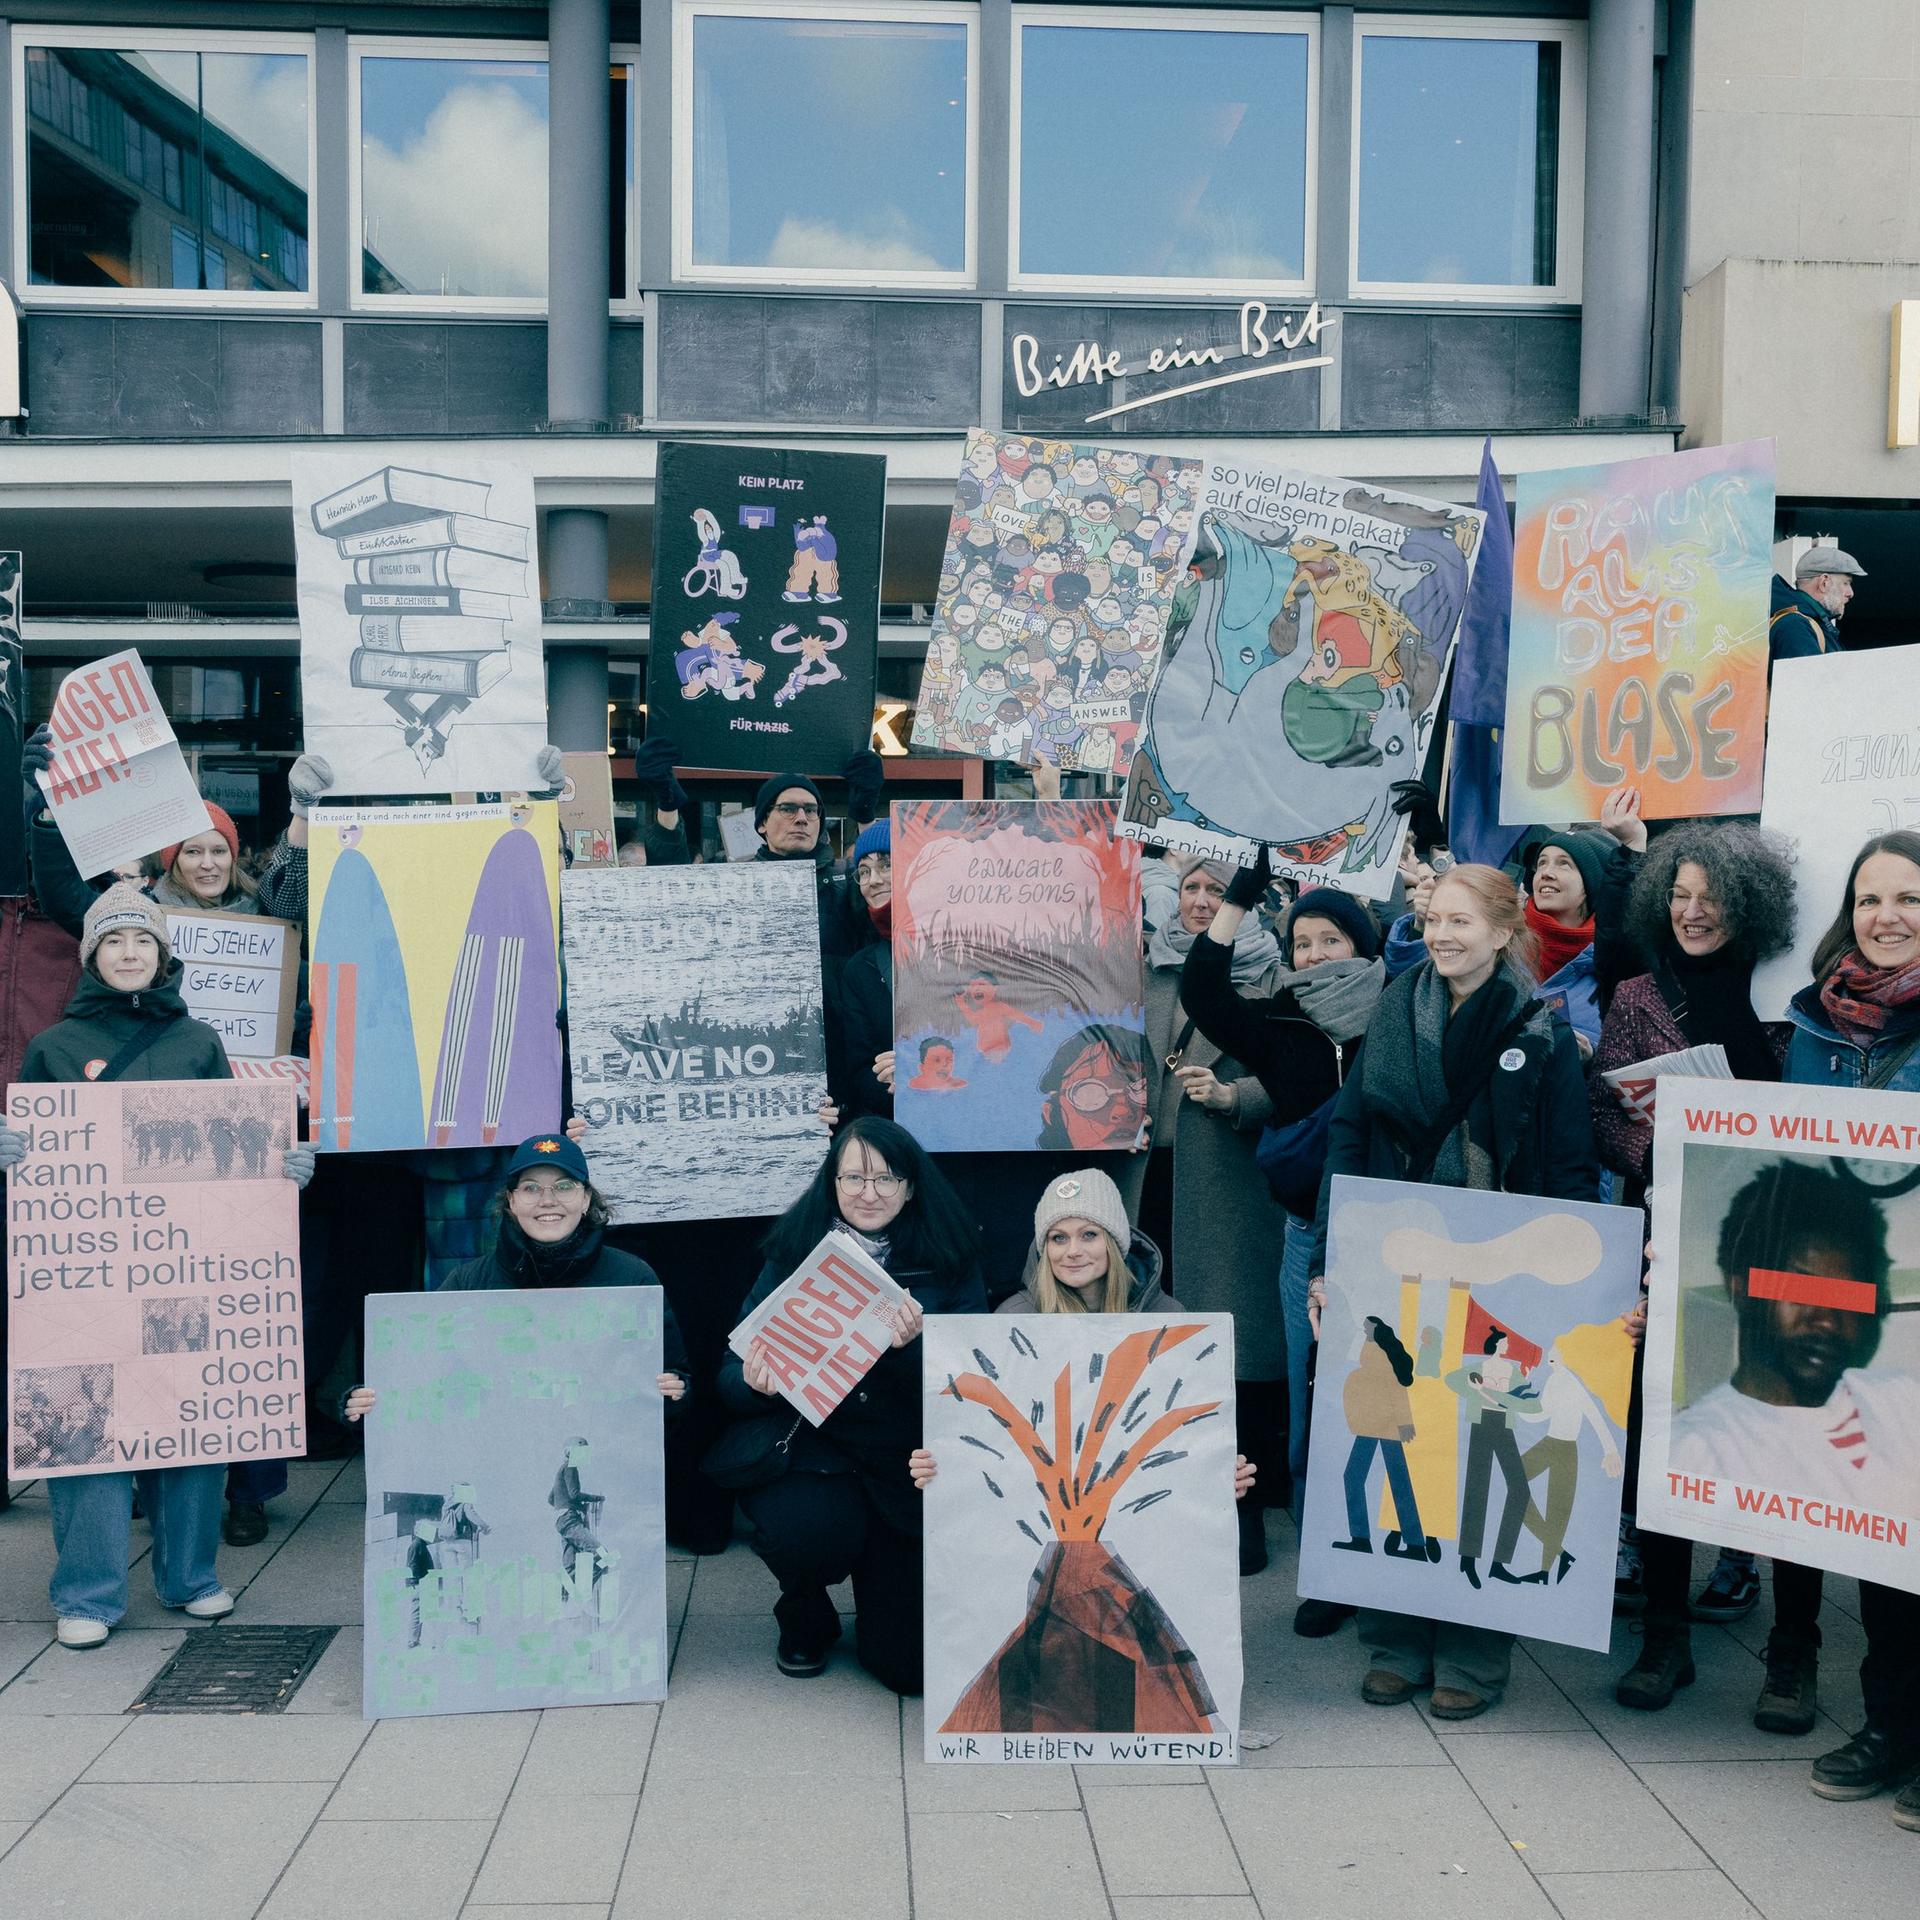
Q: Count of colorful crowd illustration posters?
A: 1